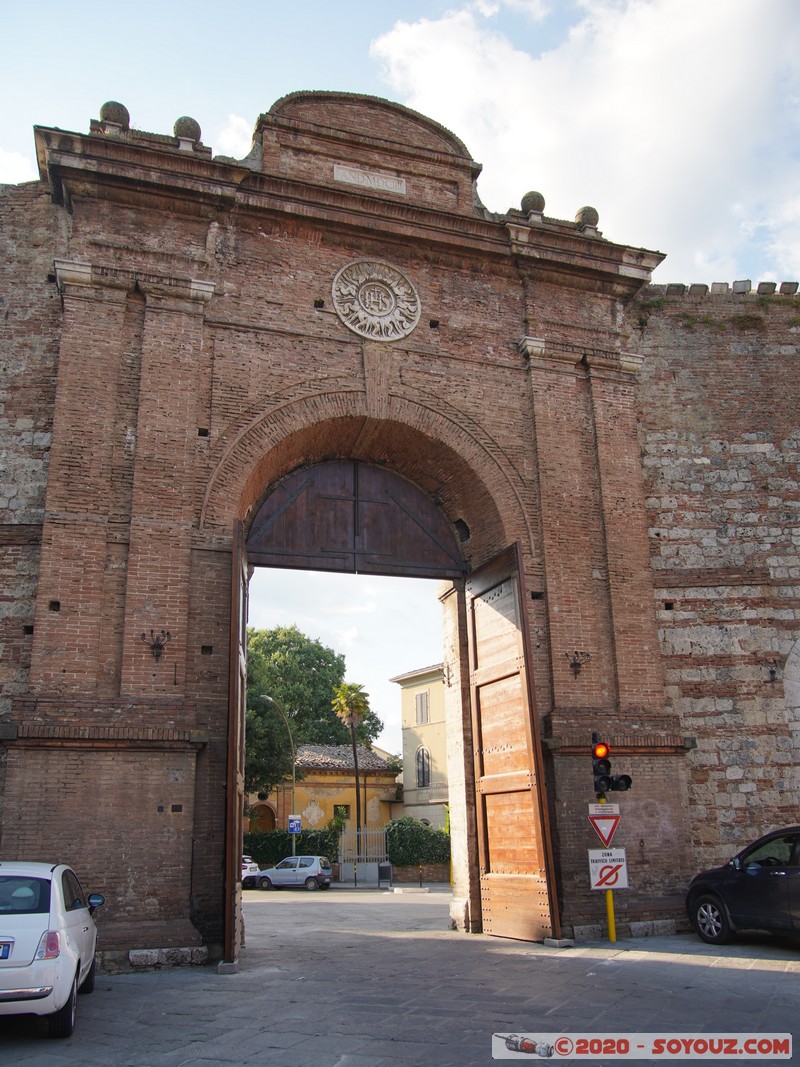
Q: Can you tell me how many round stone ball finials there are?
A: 4